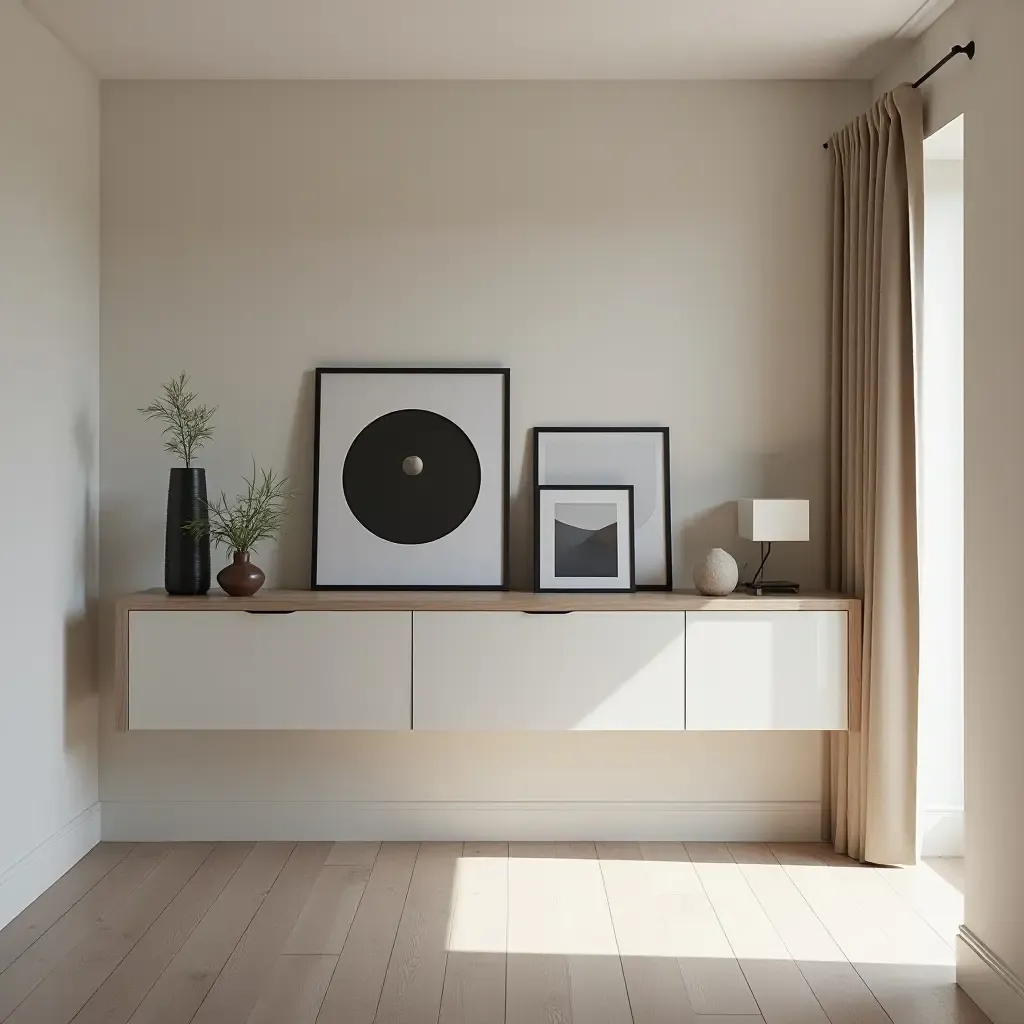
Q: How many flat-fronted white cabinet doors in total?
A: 3